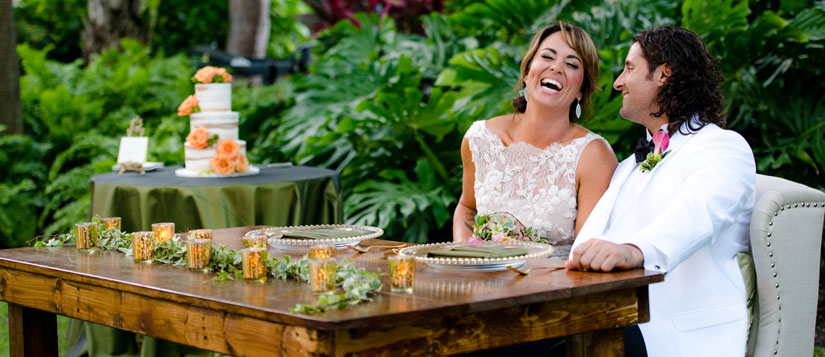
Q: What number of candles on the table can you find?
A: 11